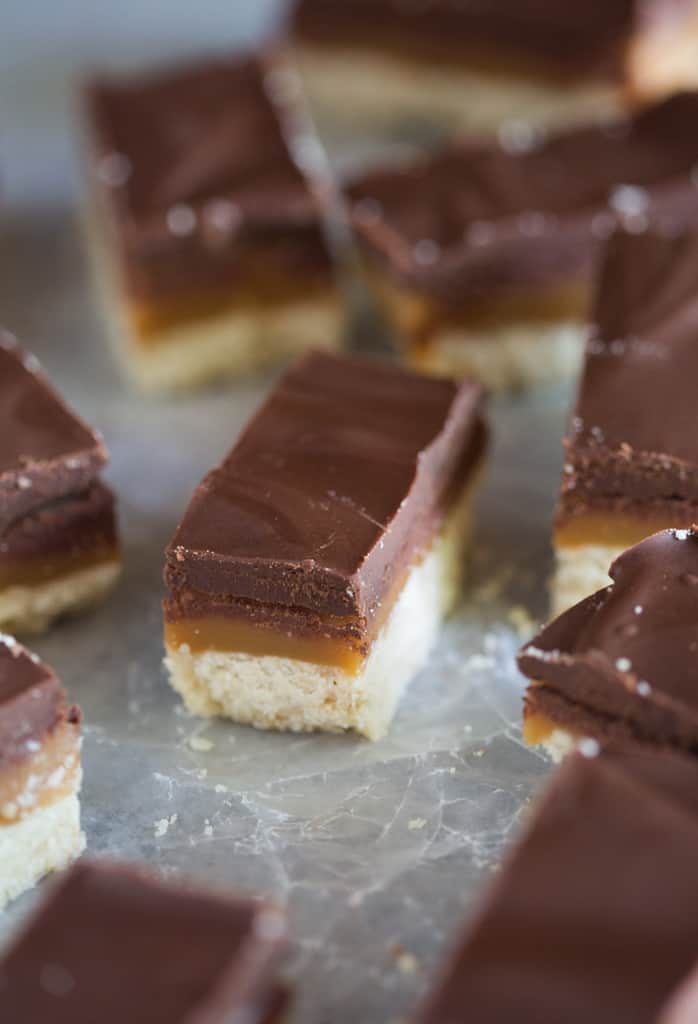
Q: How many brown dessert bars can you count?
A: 10